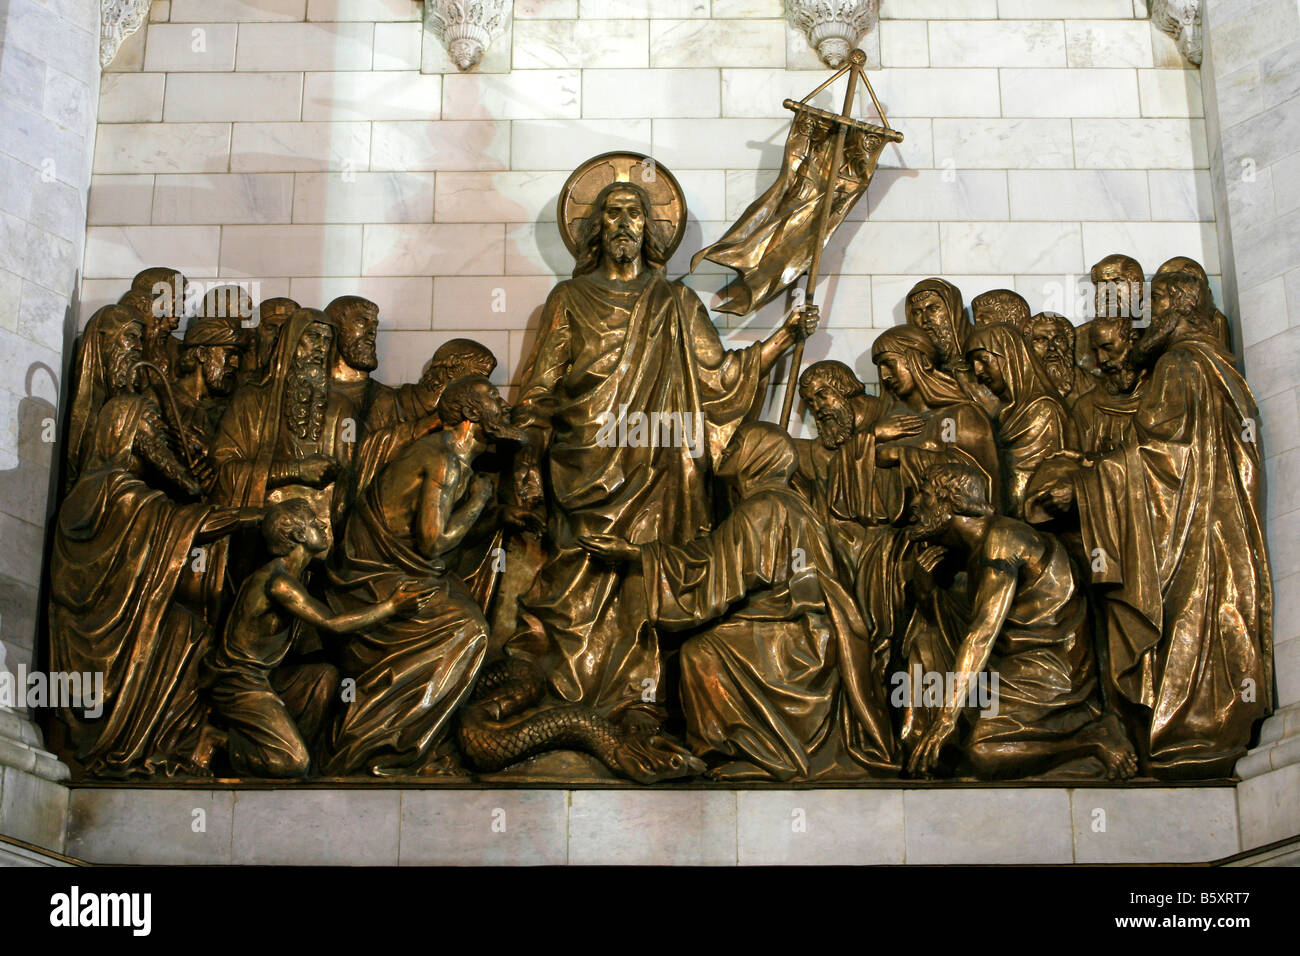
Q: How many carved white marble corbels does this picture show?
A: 4